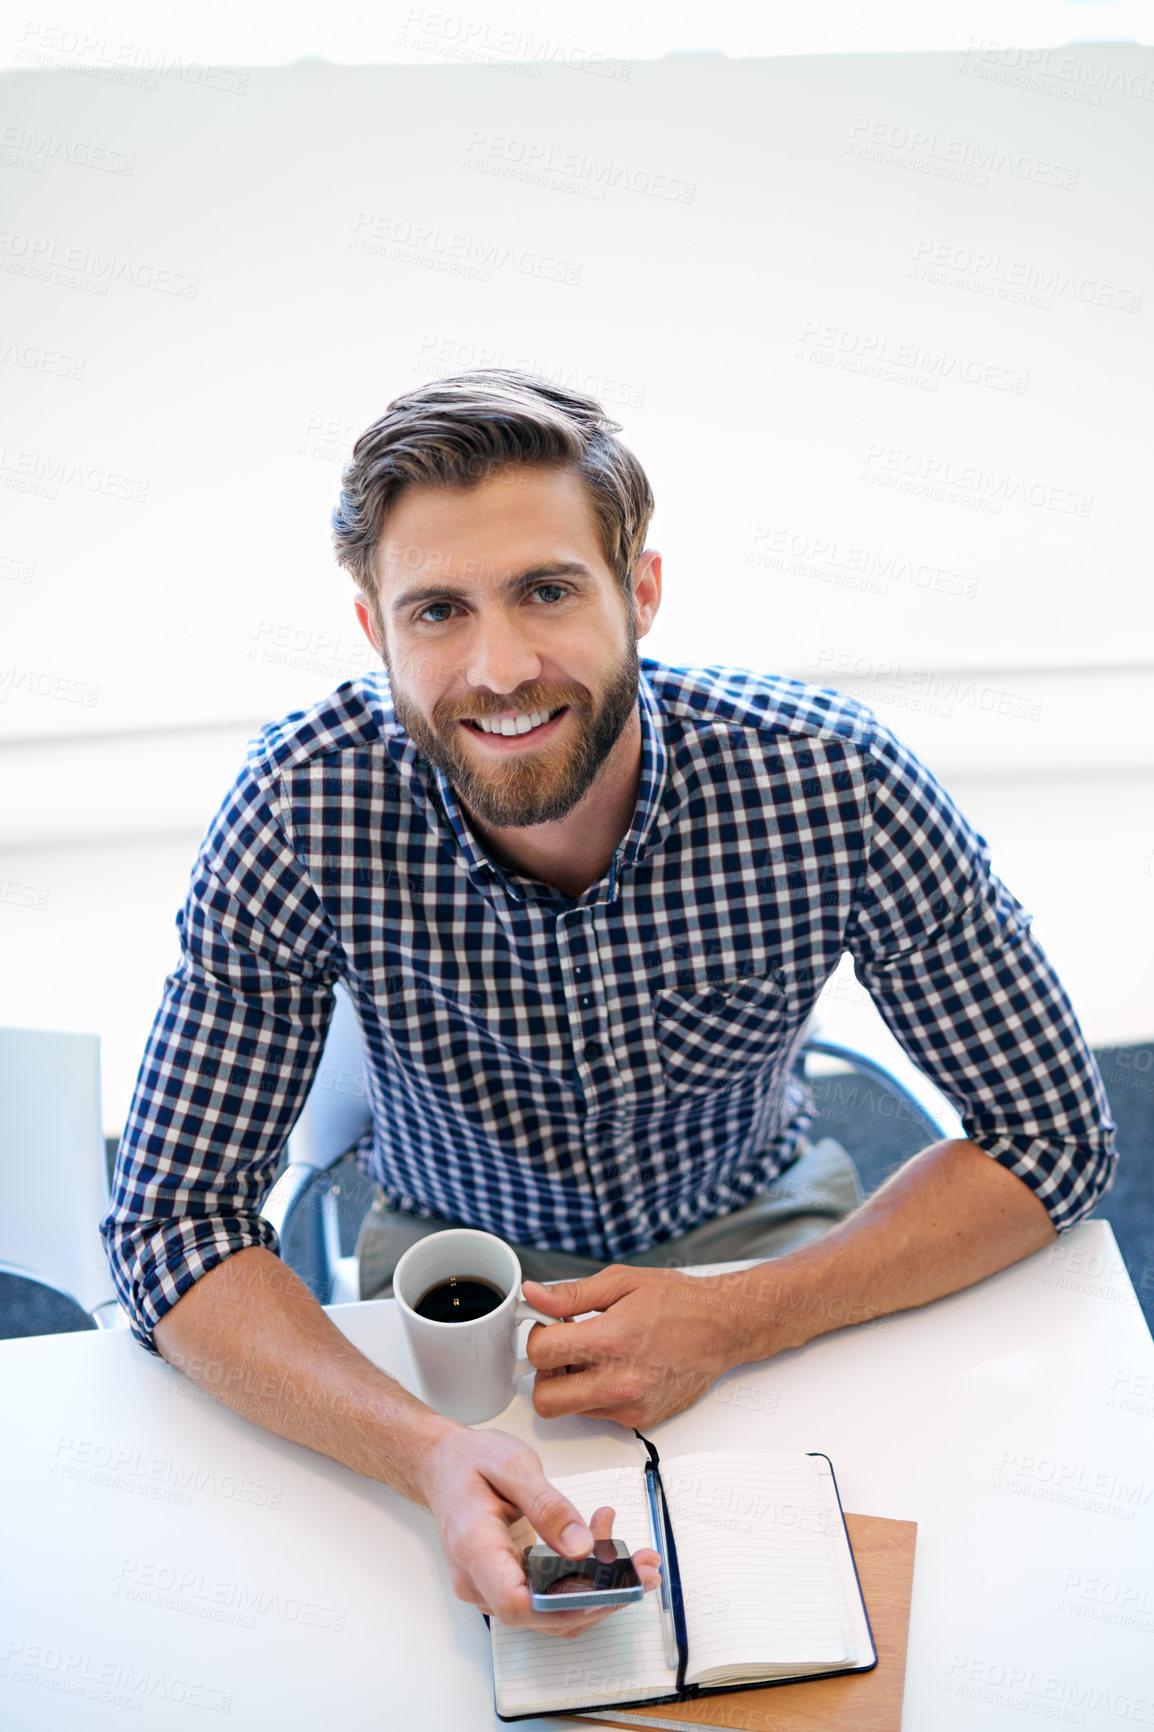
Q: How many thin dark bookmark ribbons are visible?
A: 1